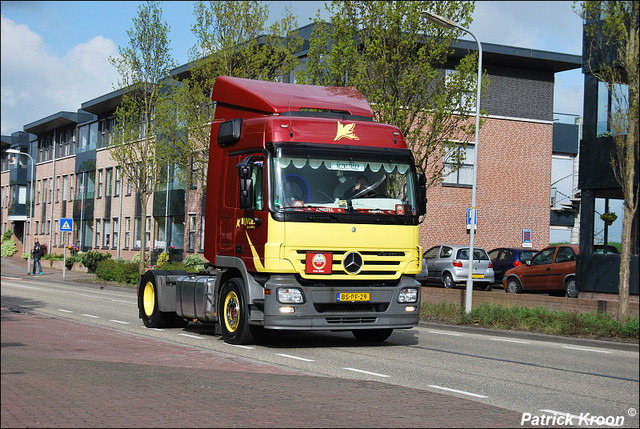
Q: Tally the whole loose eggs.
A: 0